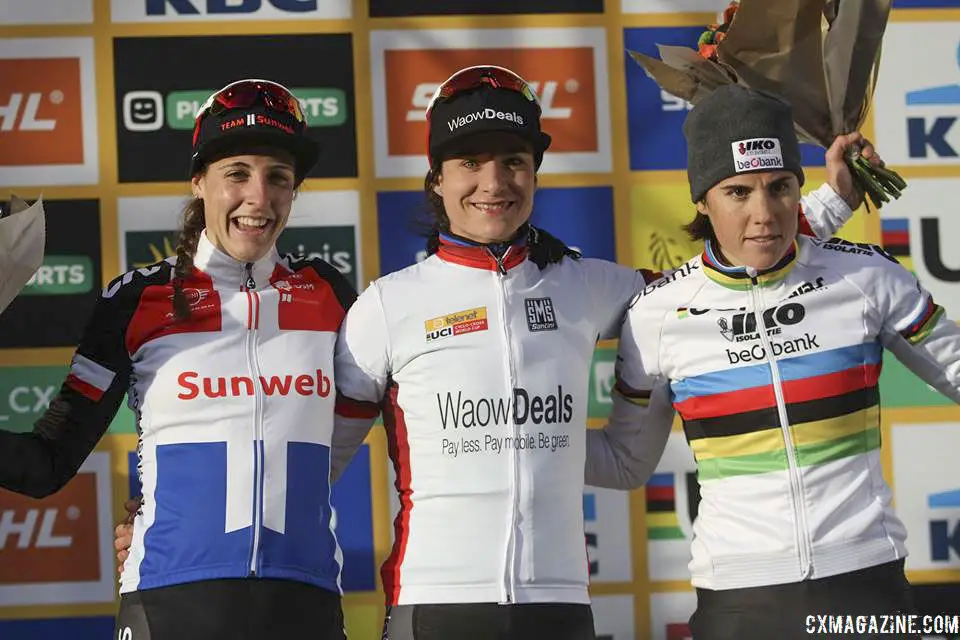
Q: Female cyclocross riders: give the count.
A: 3